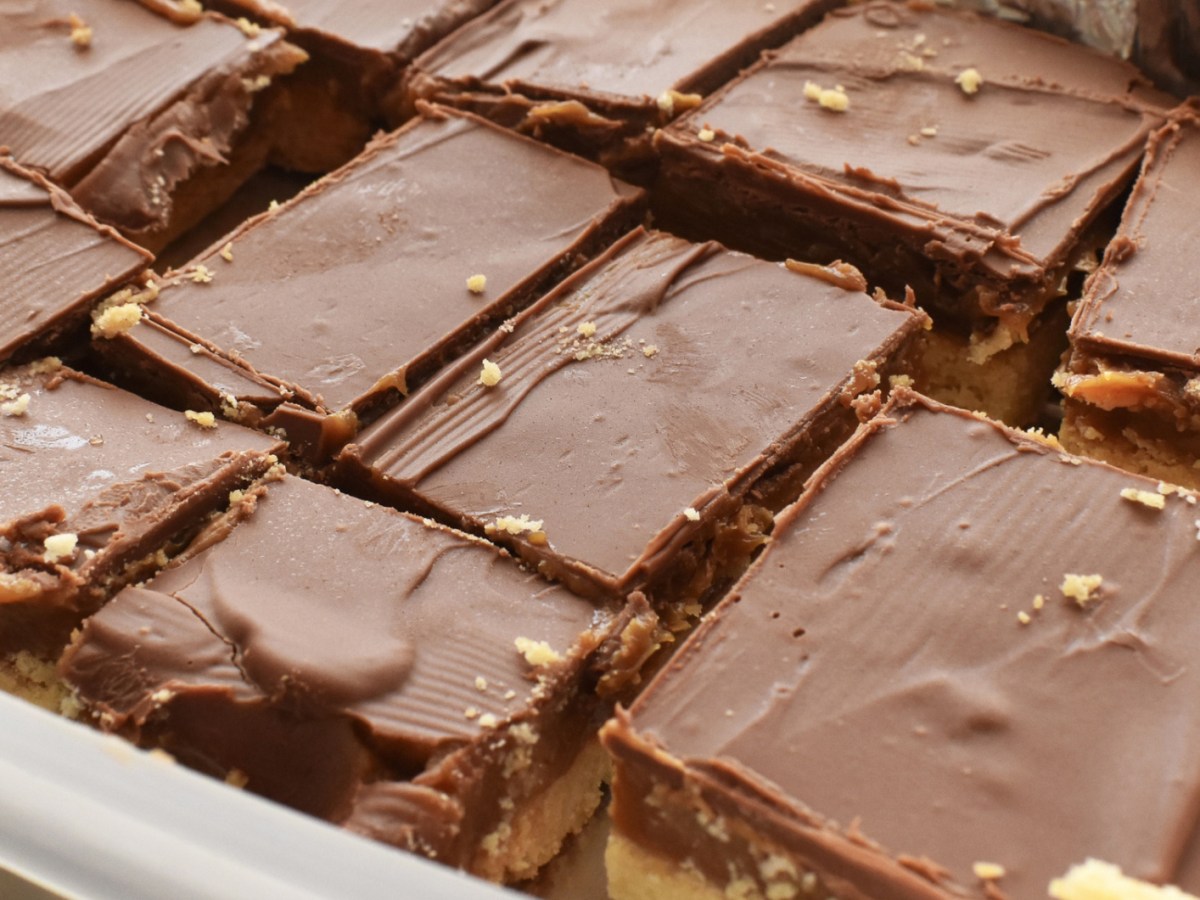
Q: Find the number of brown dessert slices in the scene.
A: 11